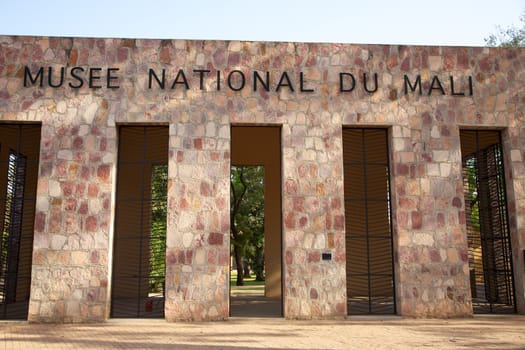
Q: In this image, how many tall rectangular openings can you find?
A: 5